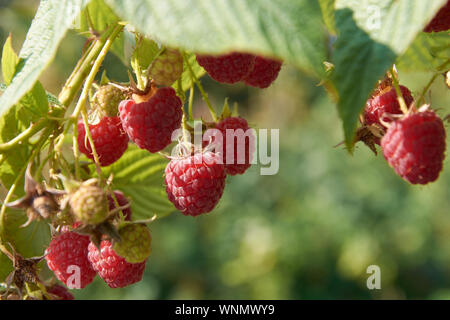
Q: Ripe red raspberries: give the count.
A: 13